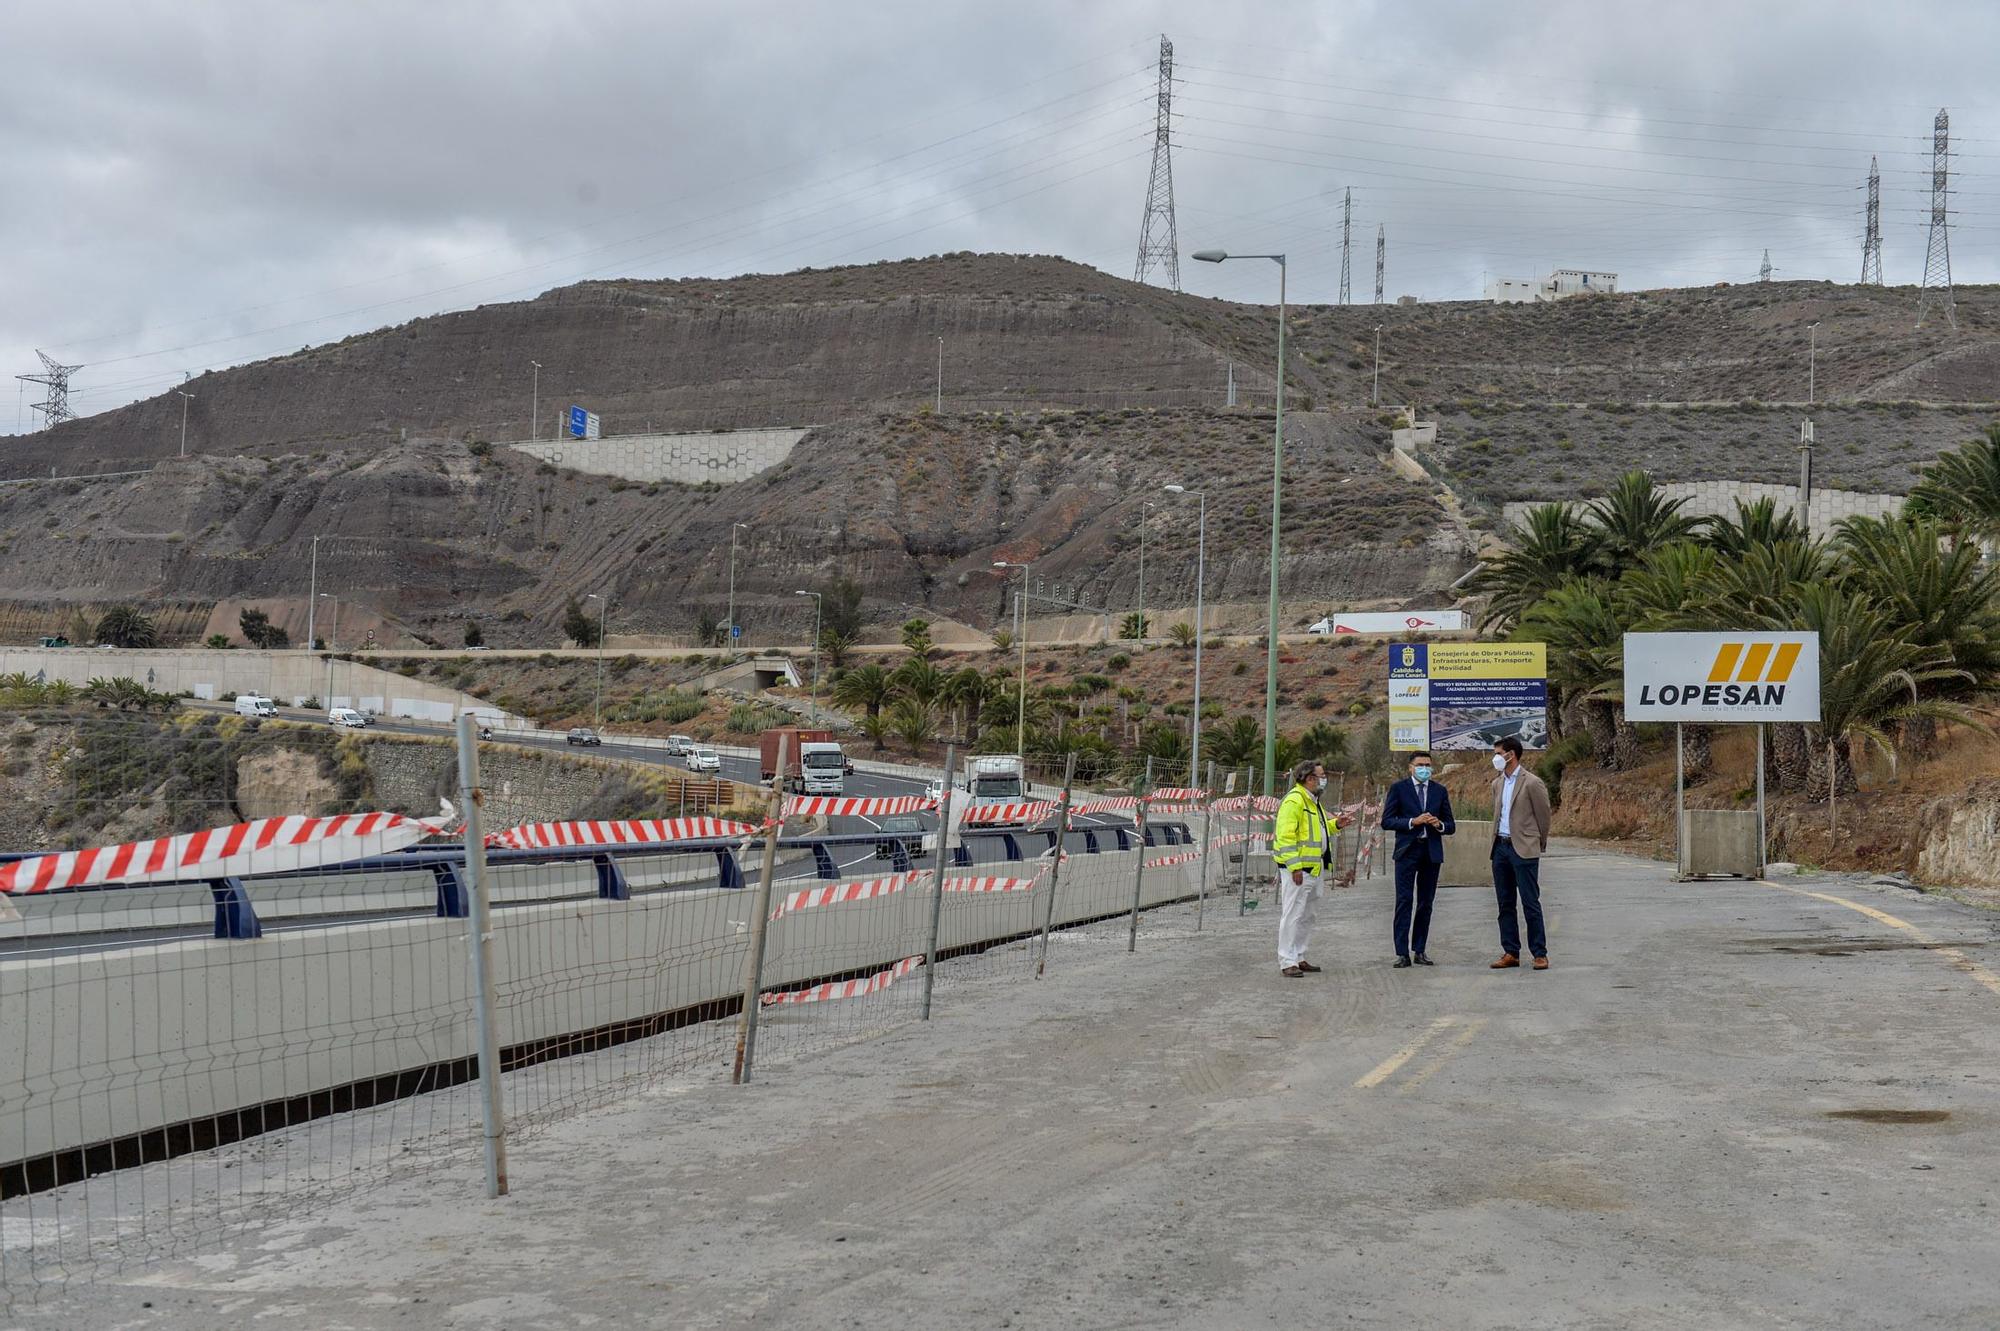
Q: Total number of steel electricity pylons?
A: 7